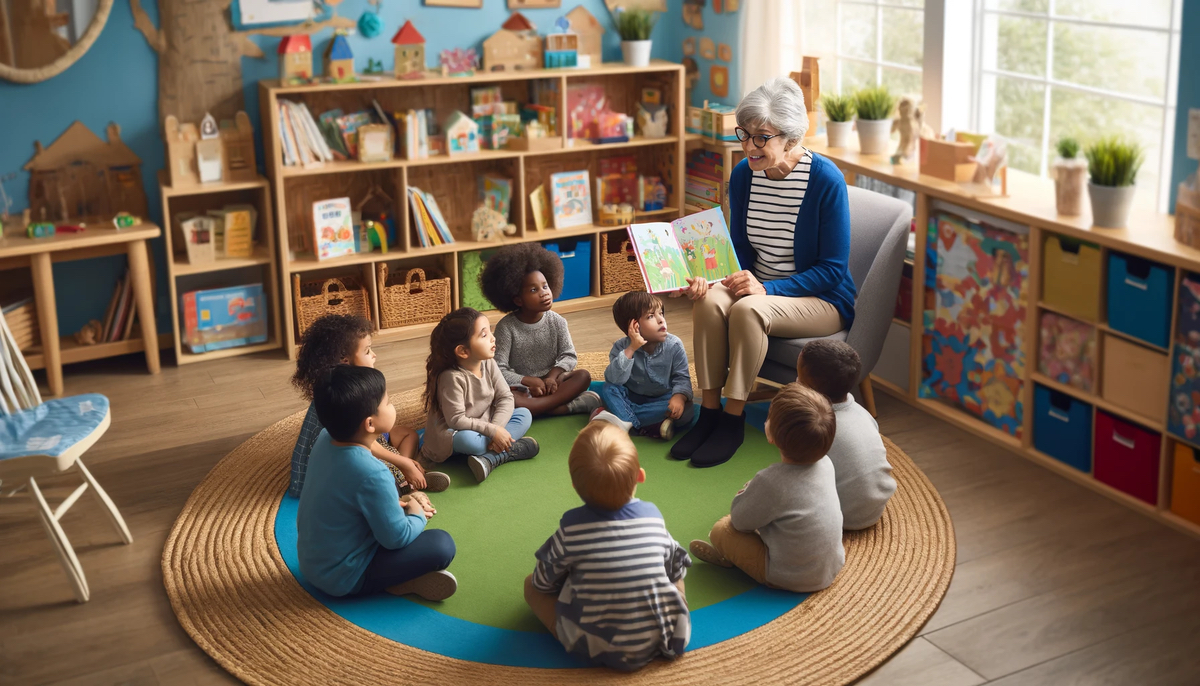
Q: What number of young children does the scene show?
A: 8